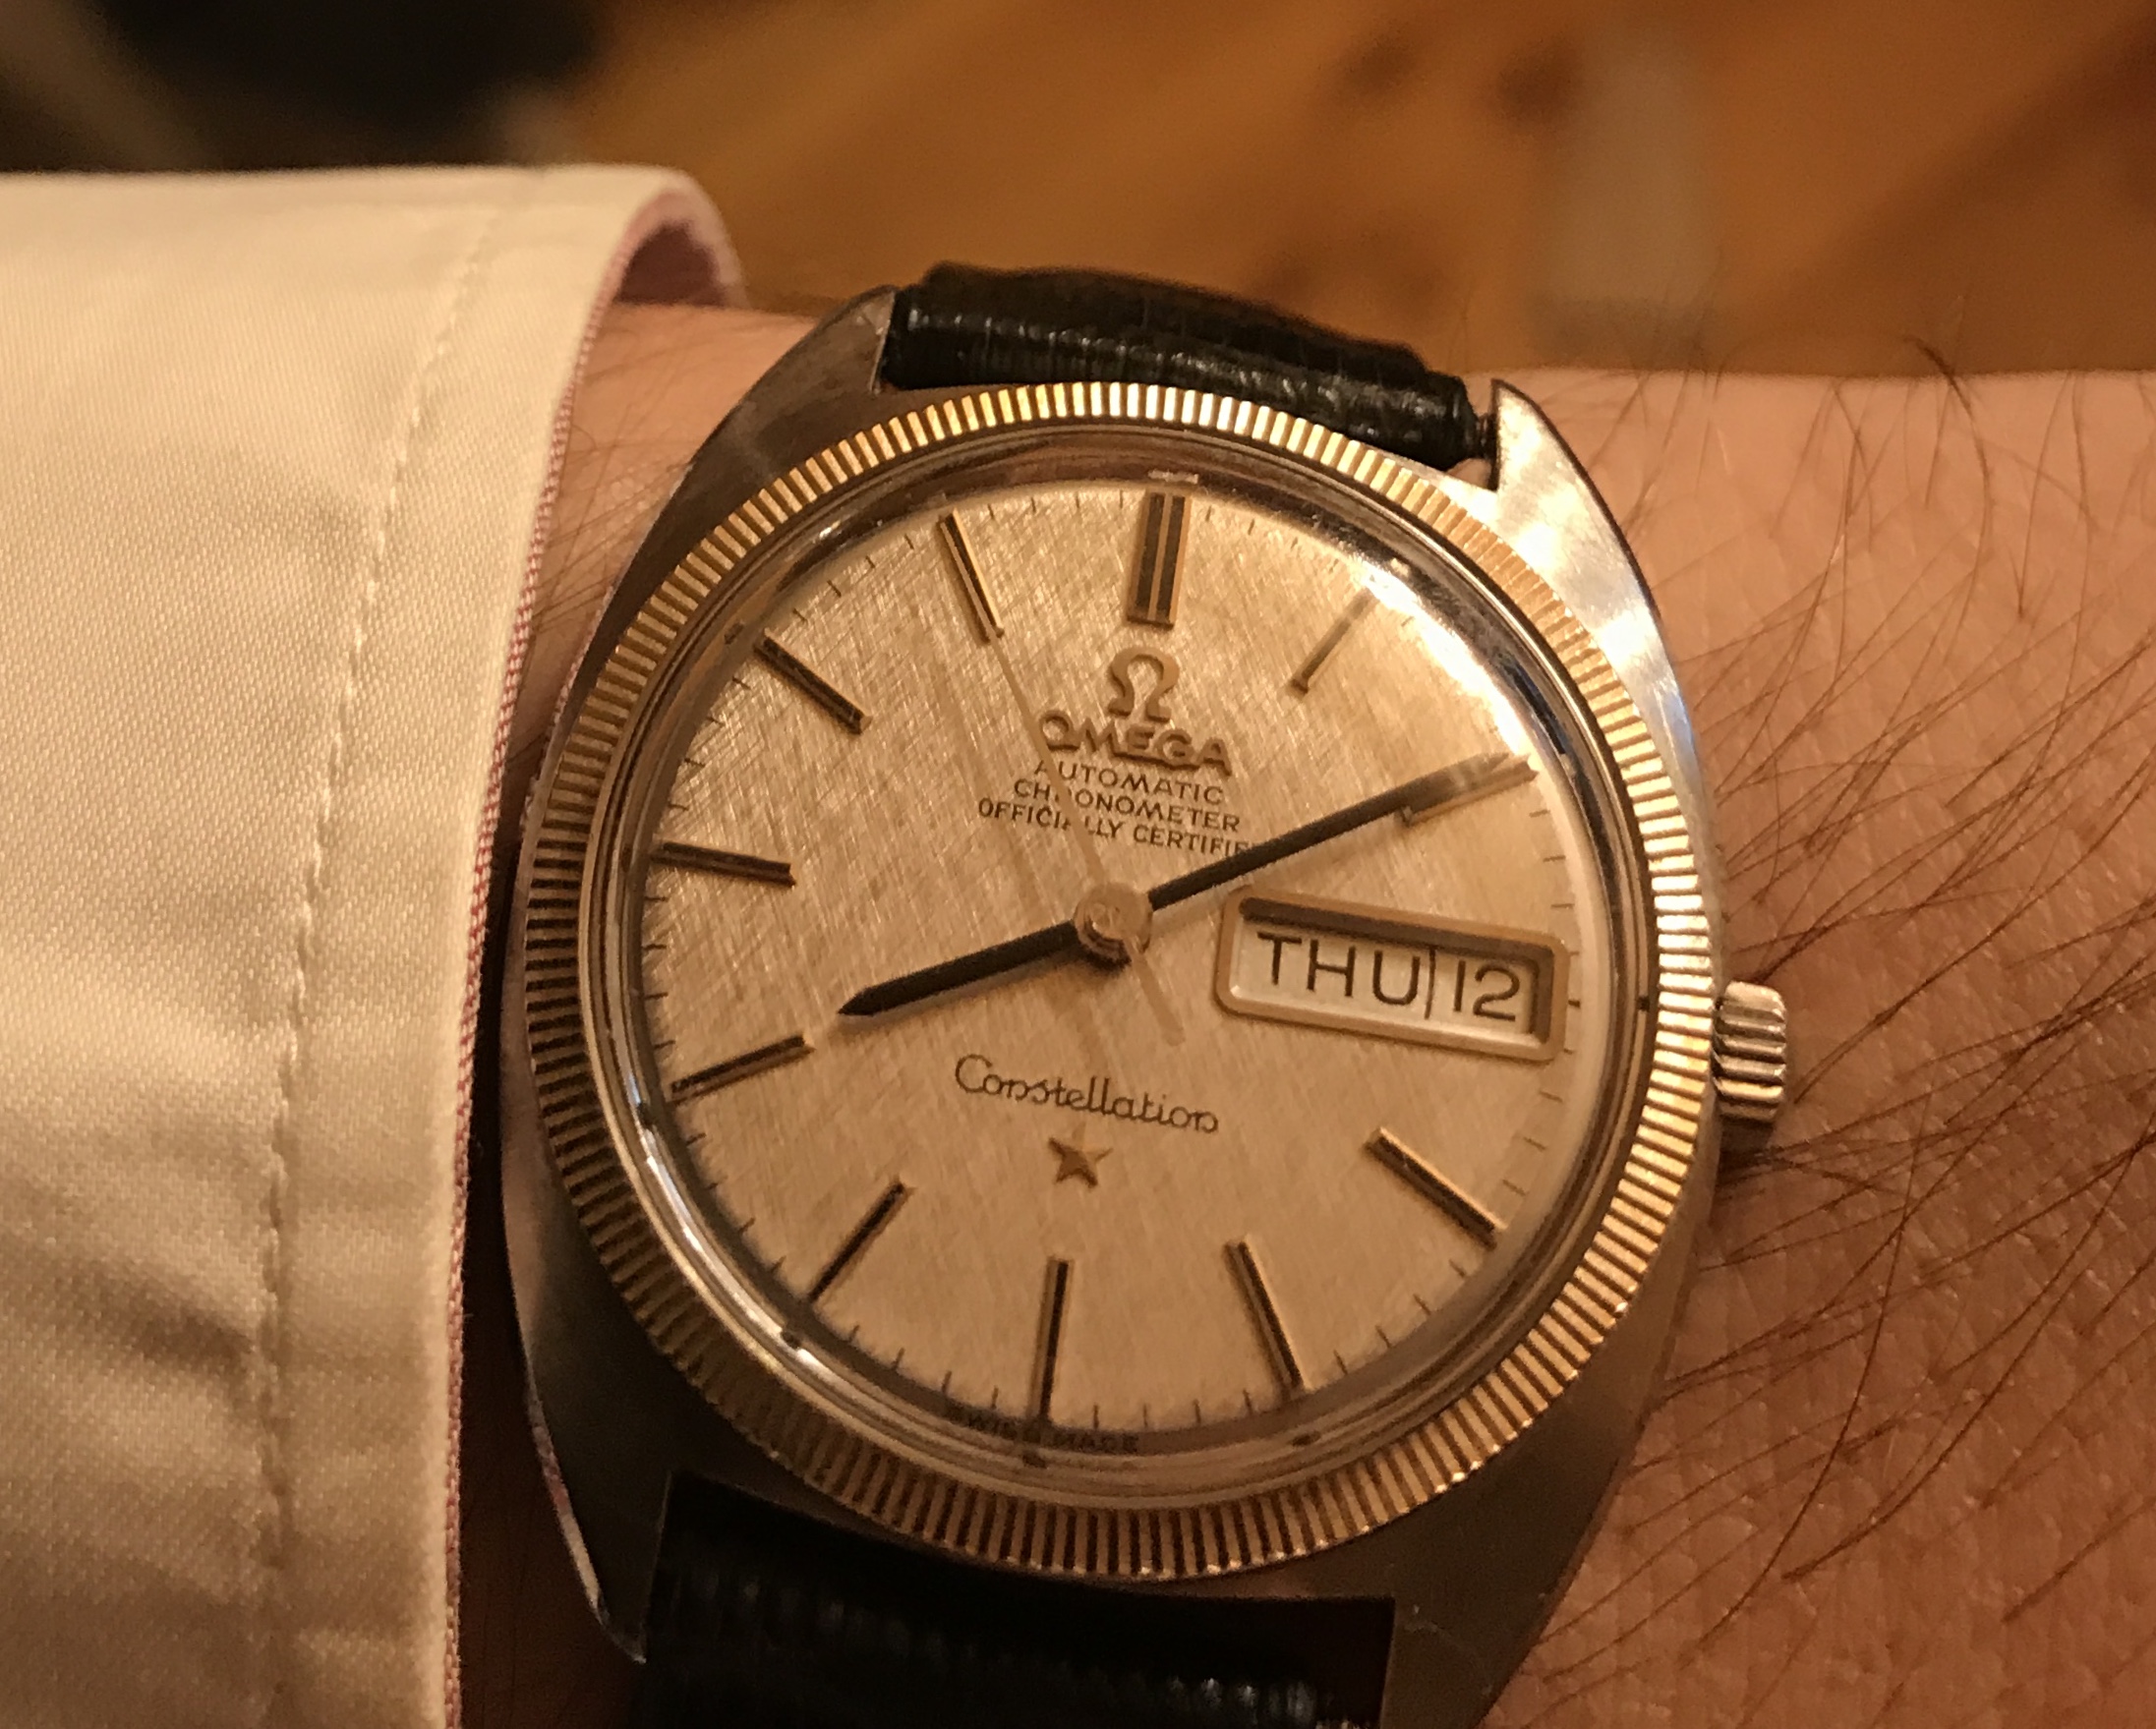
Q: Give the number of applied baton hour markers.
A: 11